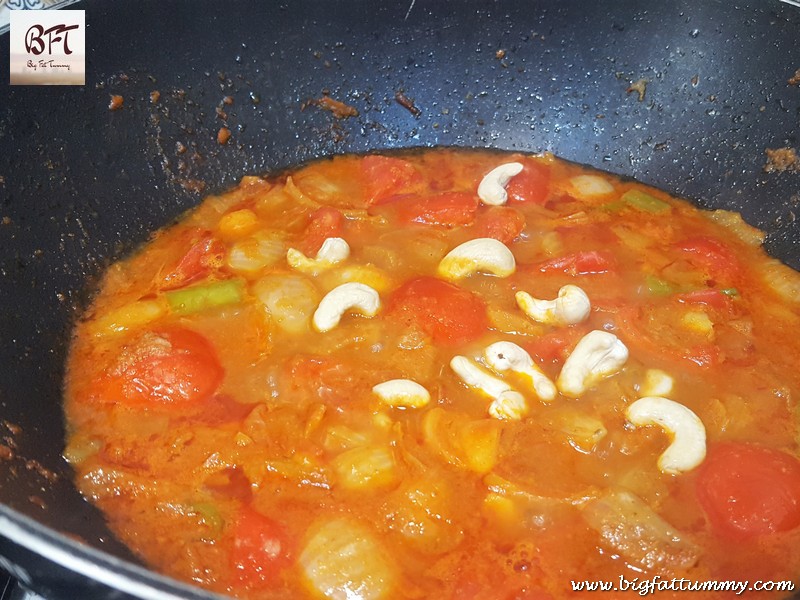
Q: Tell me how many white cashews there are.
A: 11